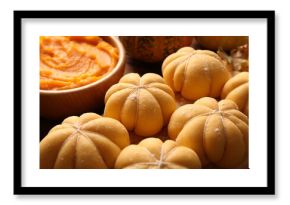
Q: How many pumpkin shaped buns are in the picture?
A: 6